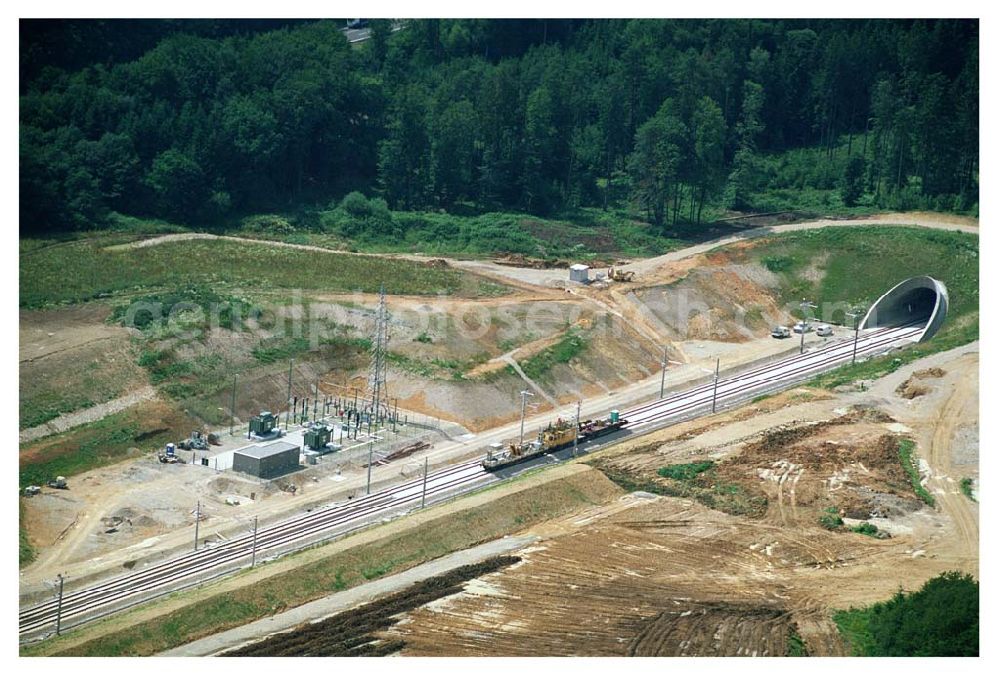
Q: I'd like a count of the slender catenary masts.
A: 11